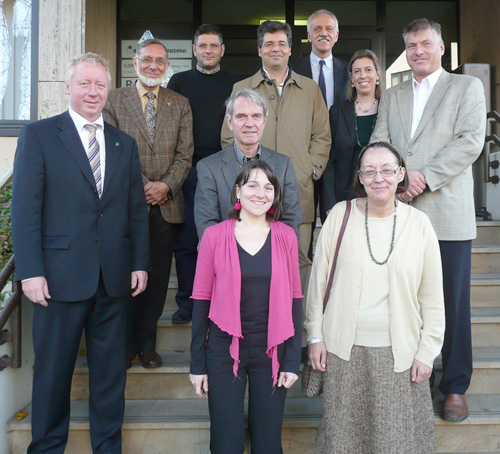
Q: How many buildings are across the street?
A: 1